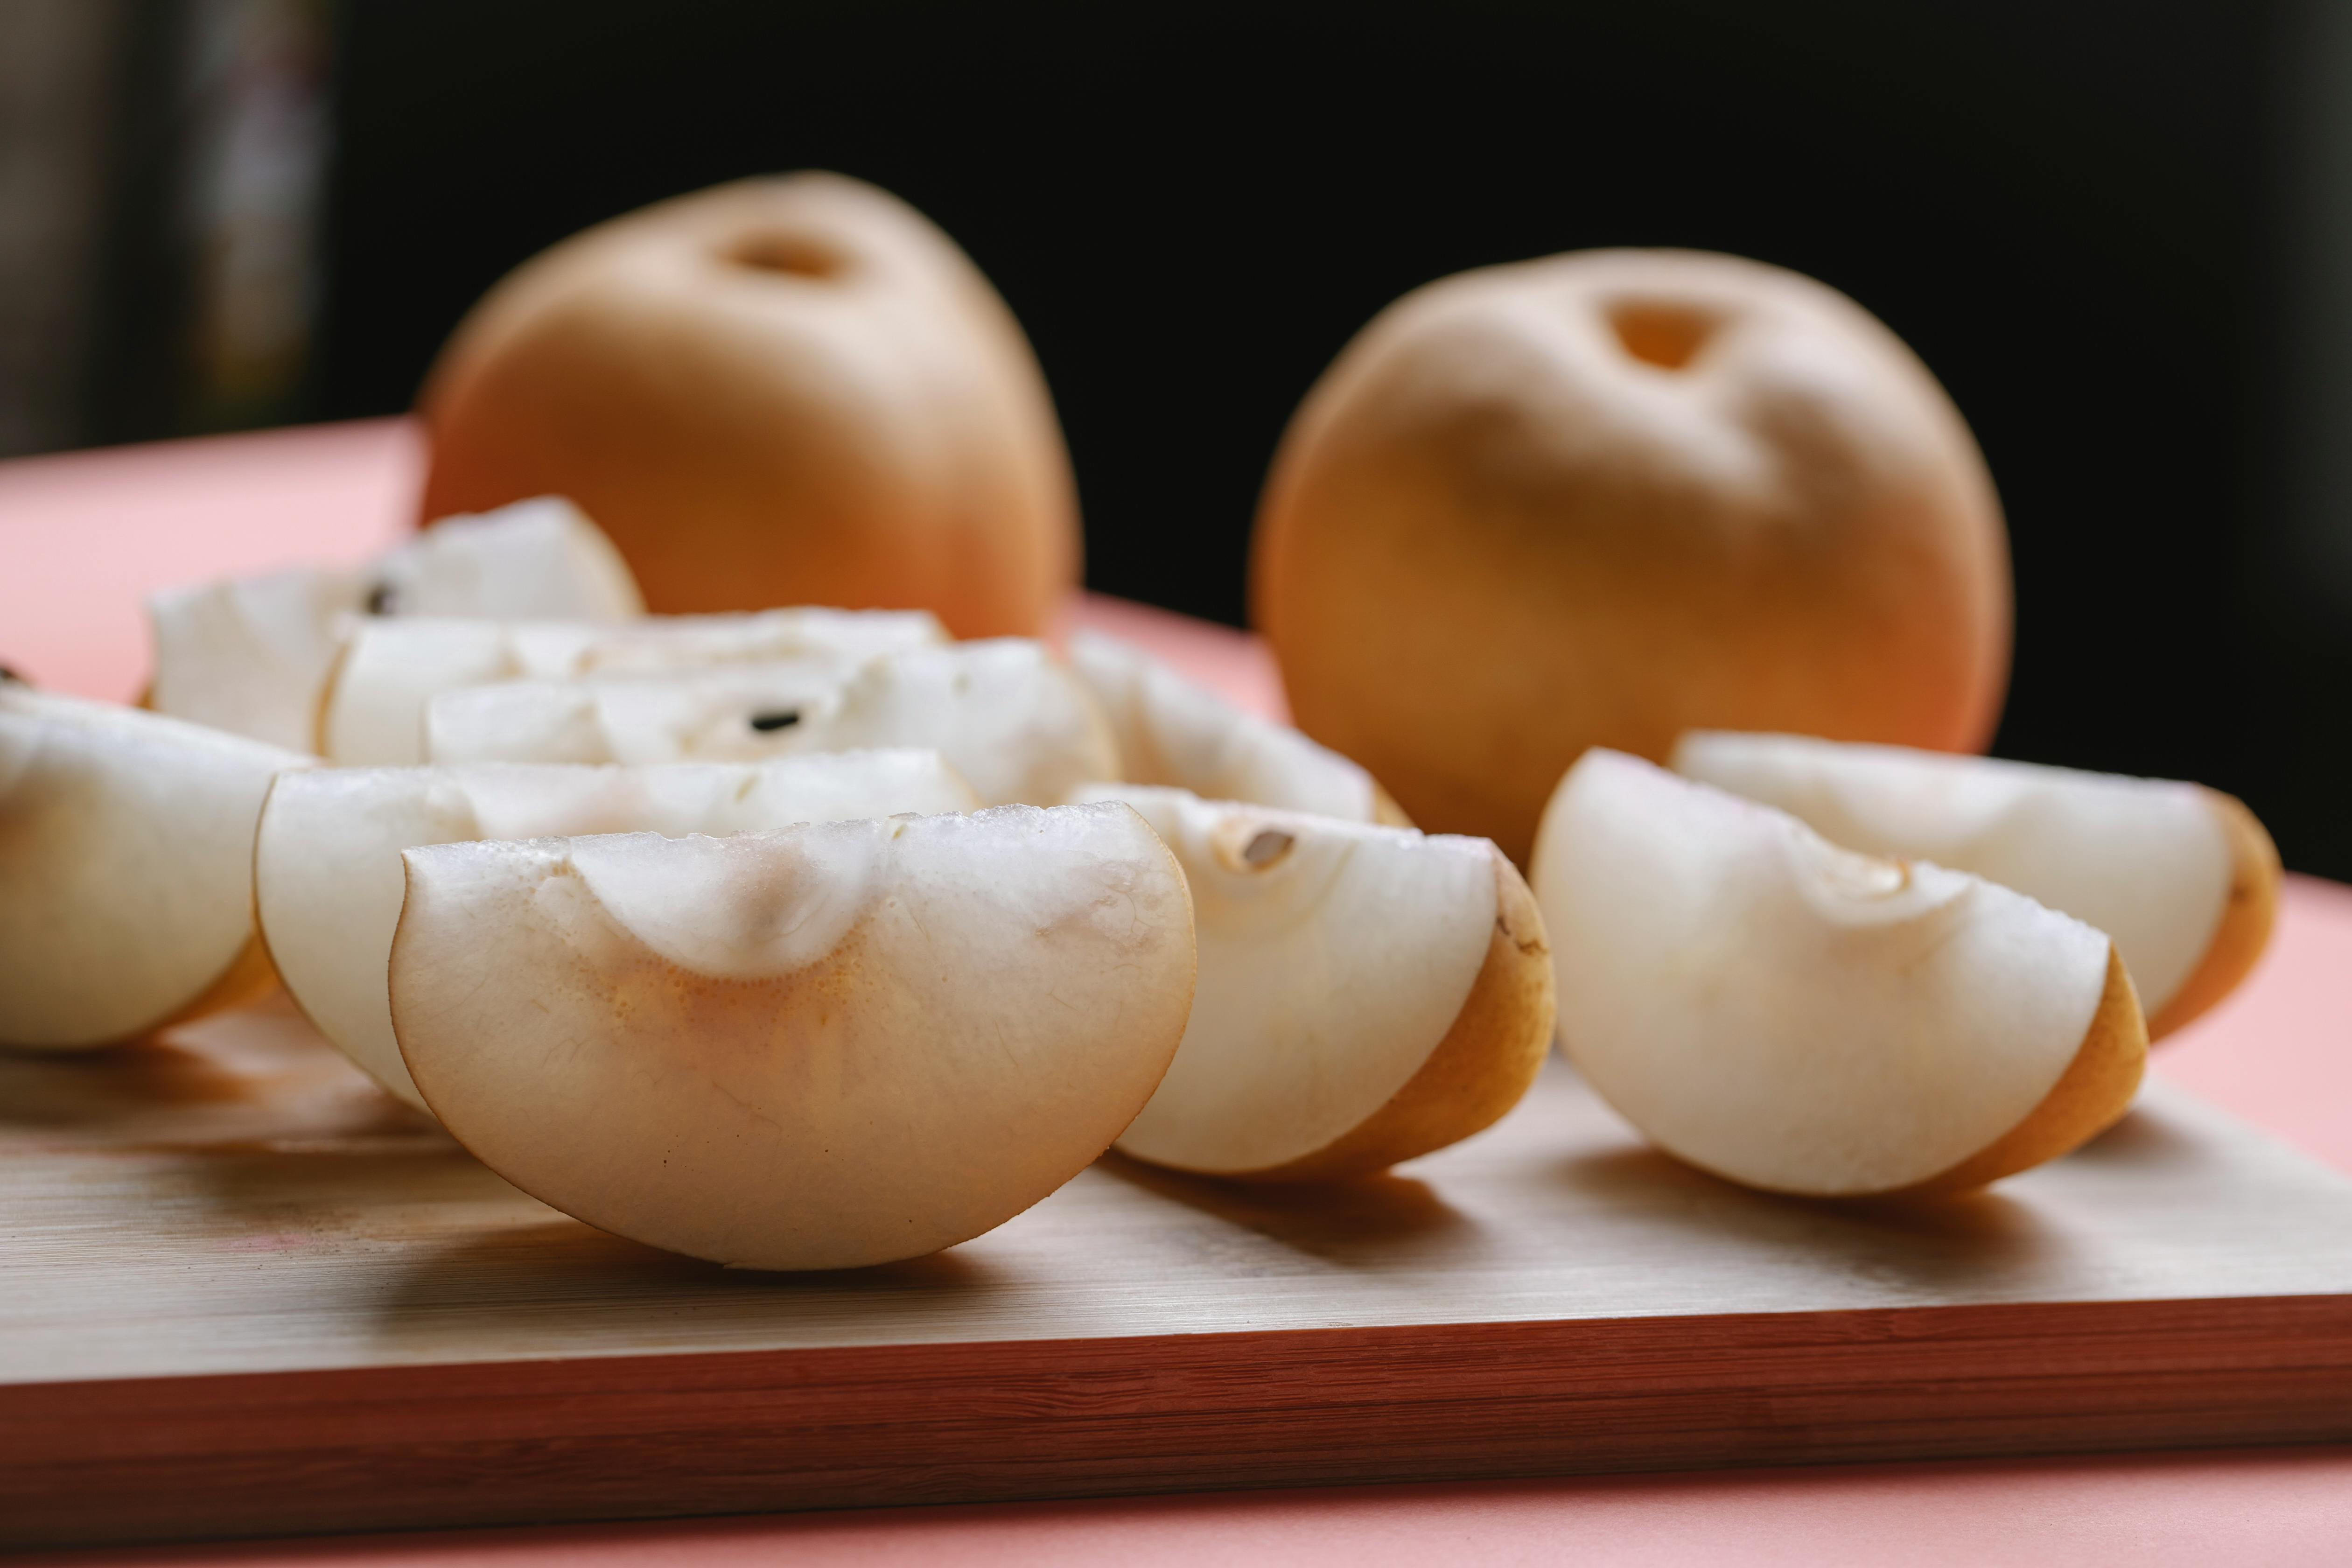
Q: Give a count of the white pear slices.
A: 10